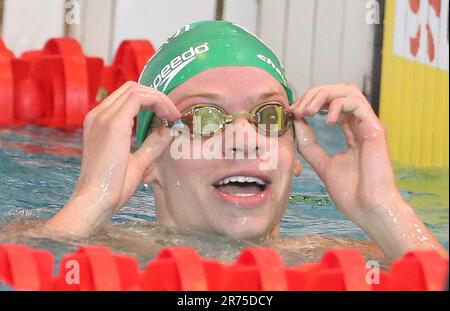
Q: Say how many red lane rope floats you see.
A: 9